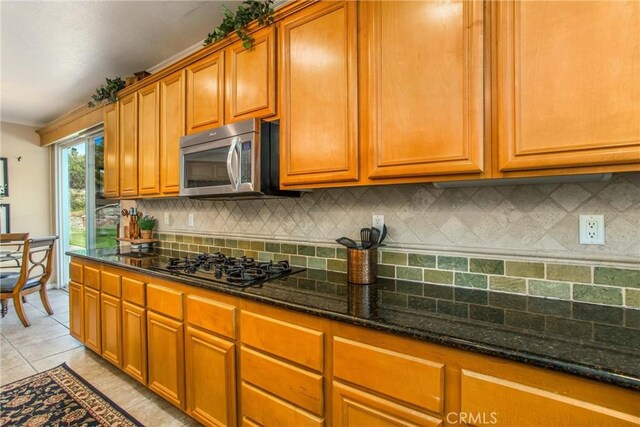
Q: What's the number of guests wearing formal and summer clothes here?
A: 0